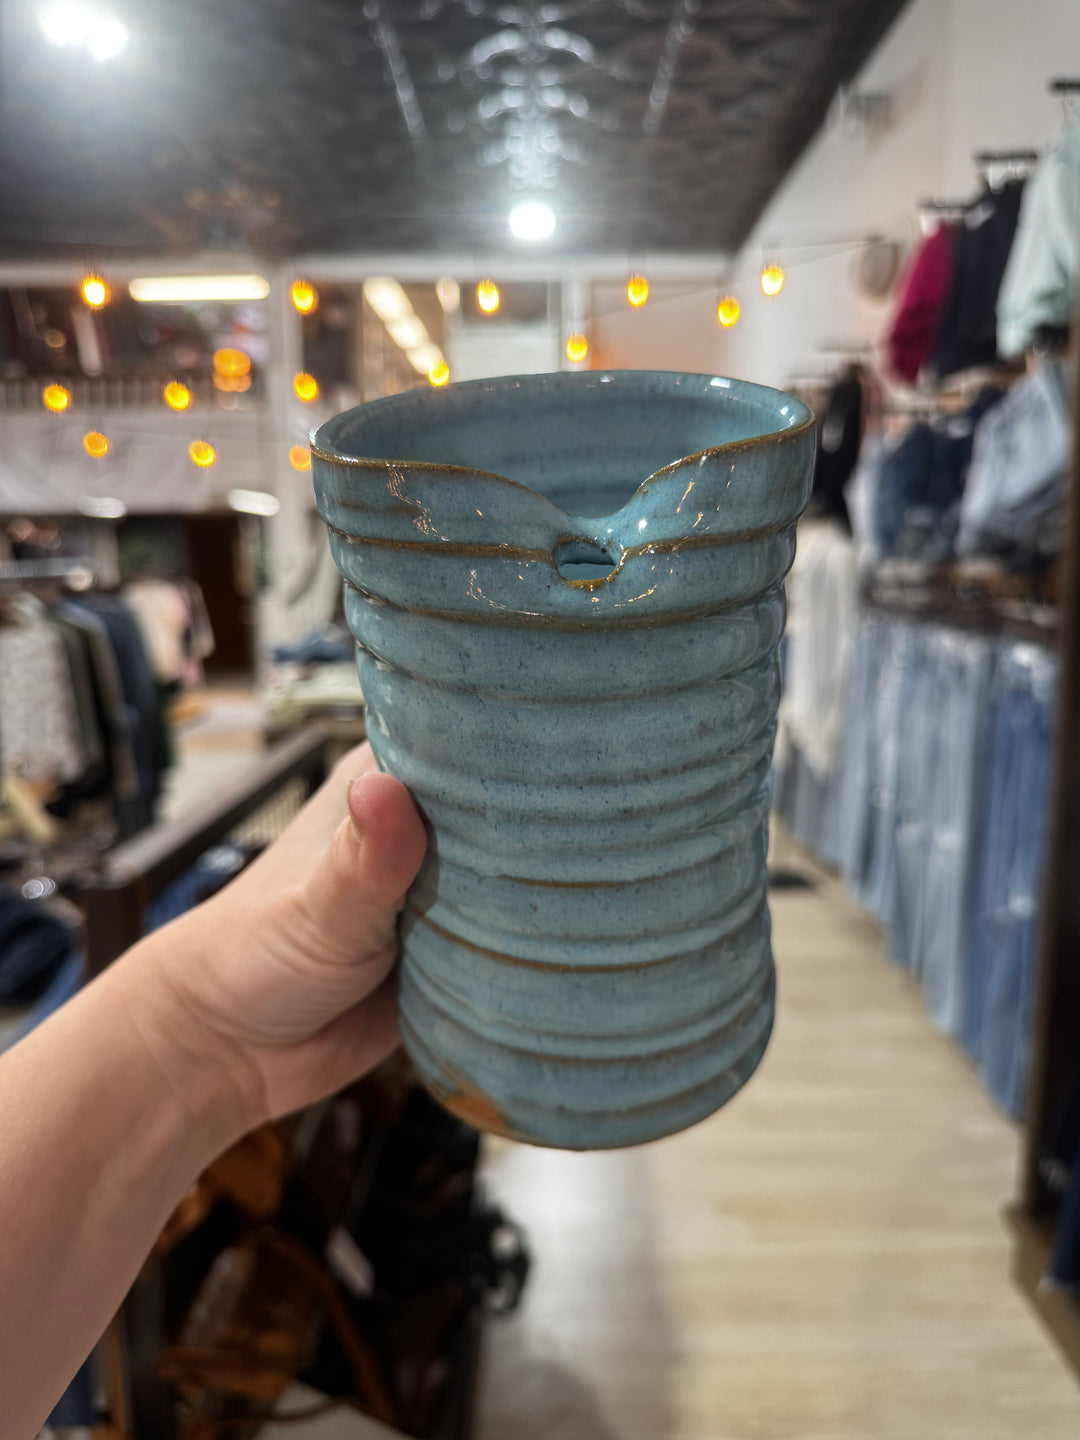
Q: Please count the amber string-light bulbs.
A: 14